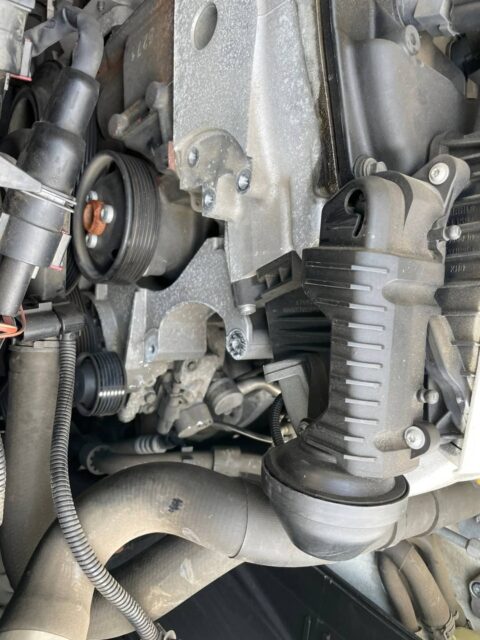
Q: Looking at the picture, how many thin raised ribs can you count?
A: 11